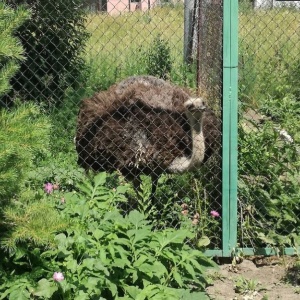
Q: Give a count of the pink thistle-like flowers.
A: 3